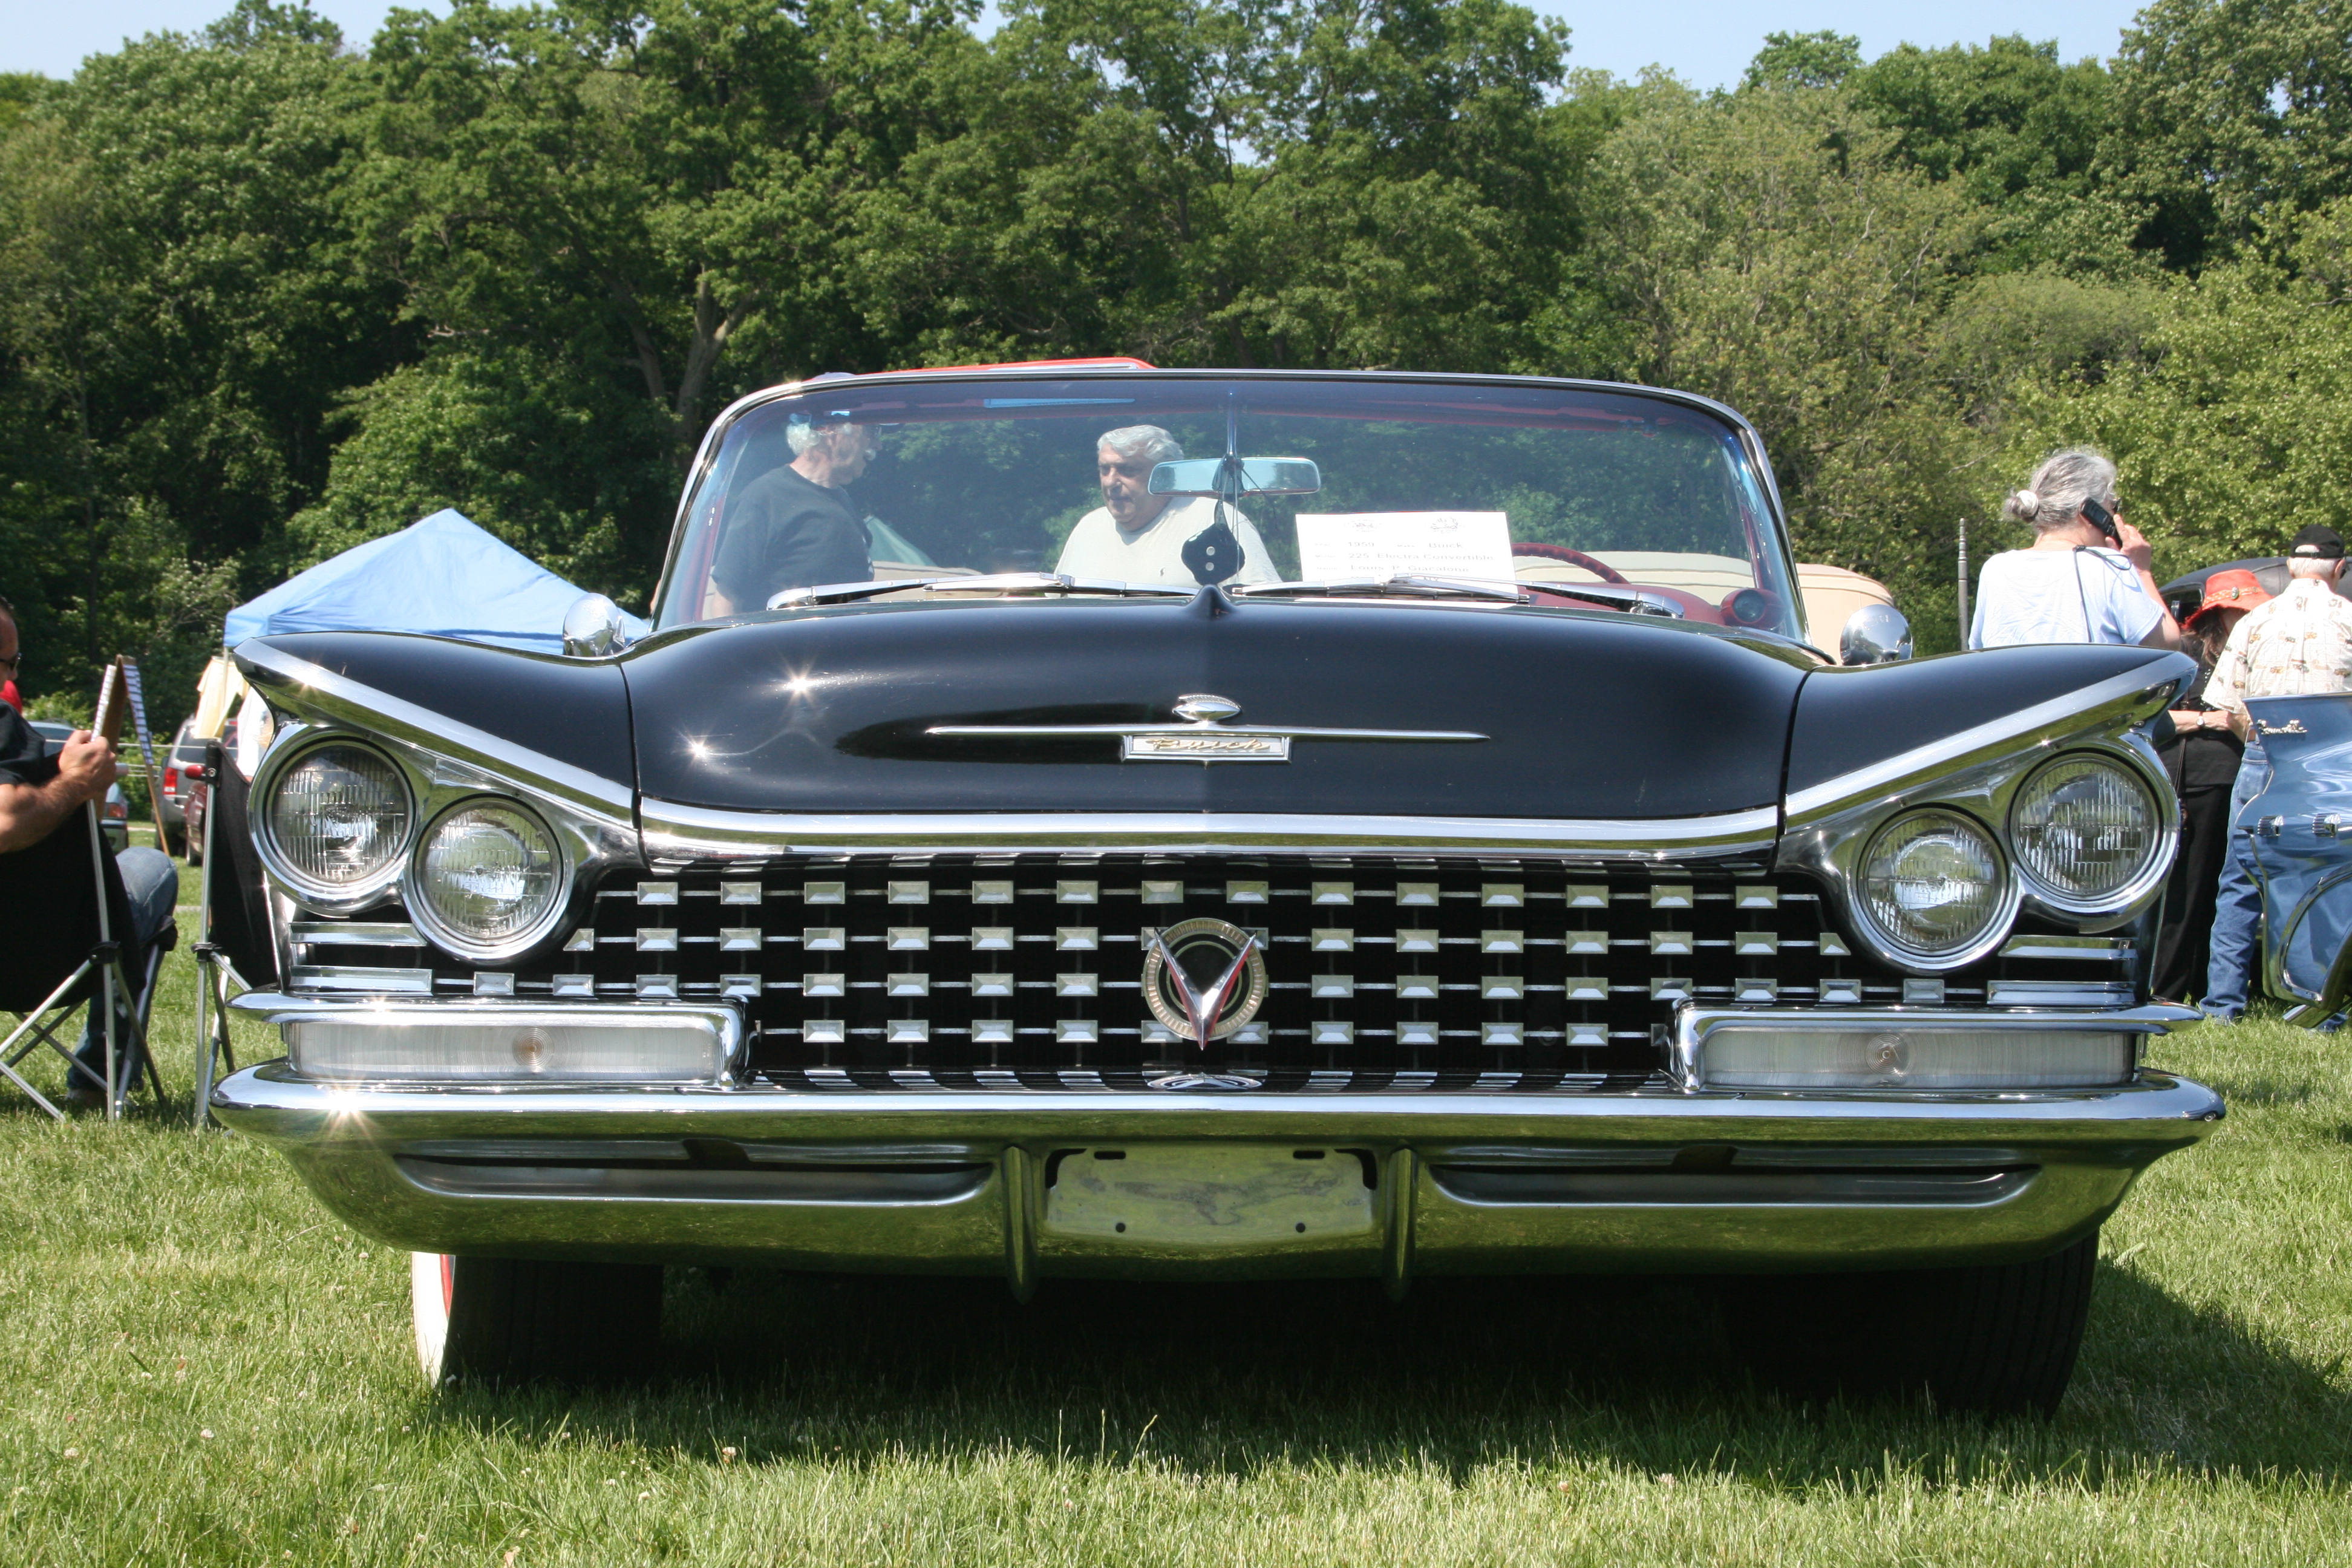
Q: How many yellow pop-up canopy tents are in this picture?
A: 0